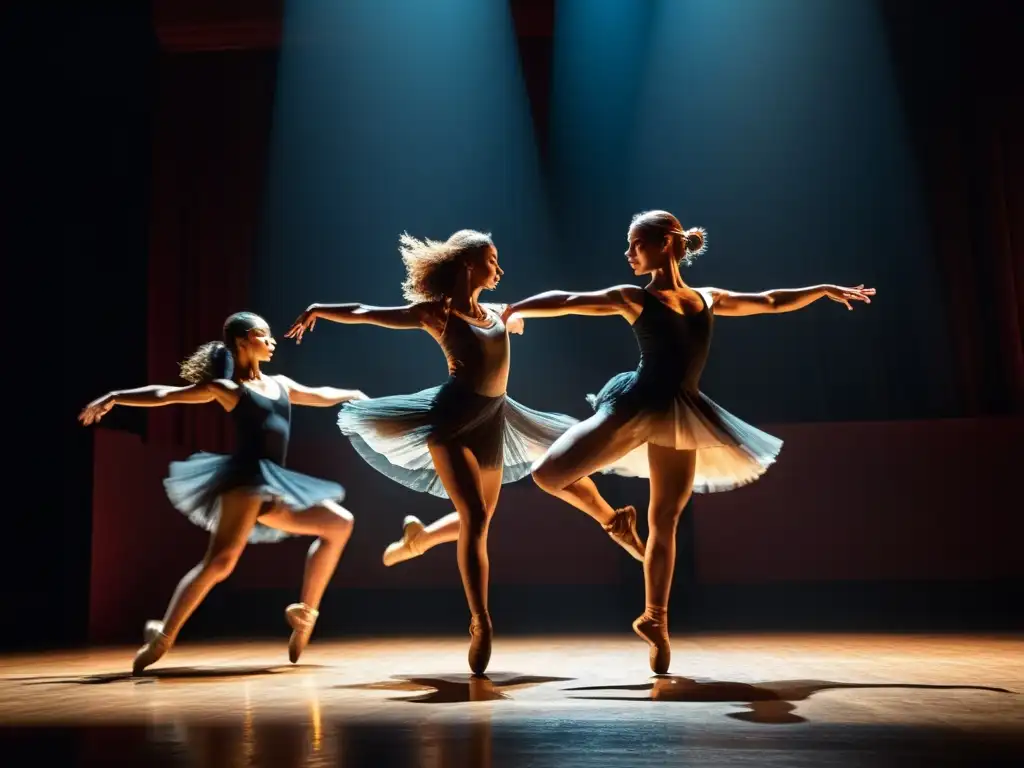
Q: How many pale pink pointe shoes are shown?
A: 6